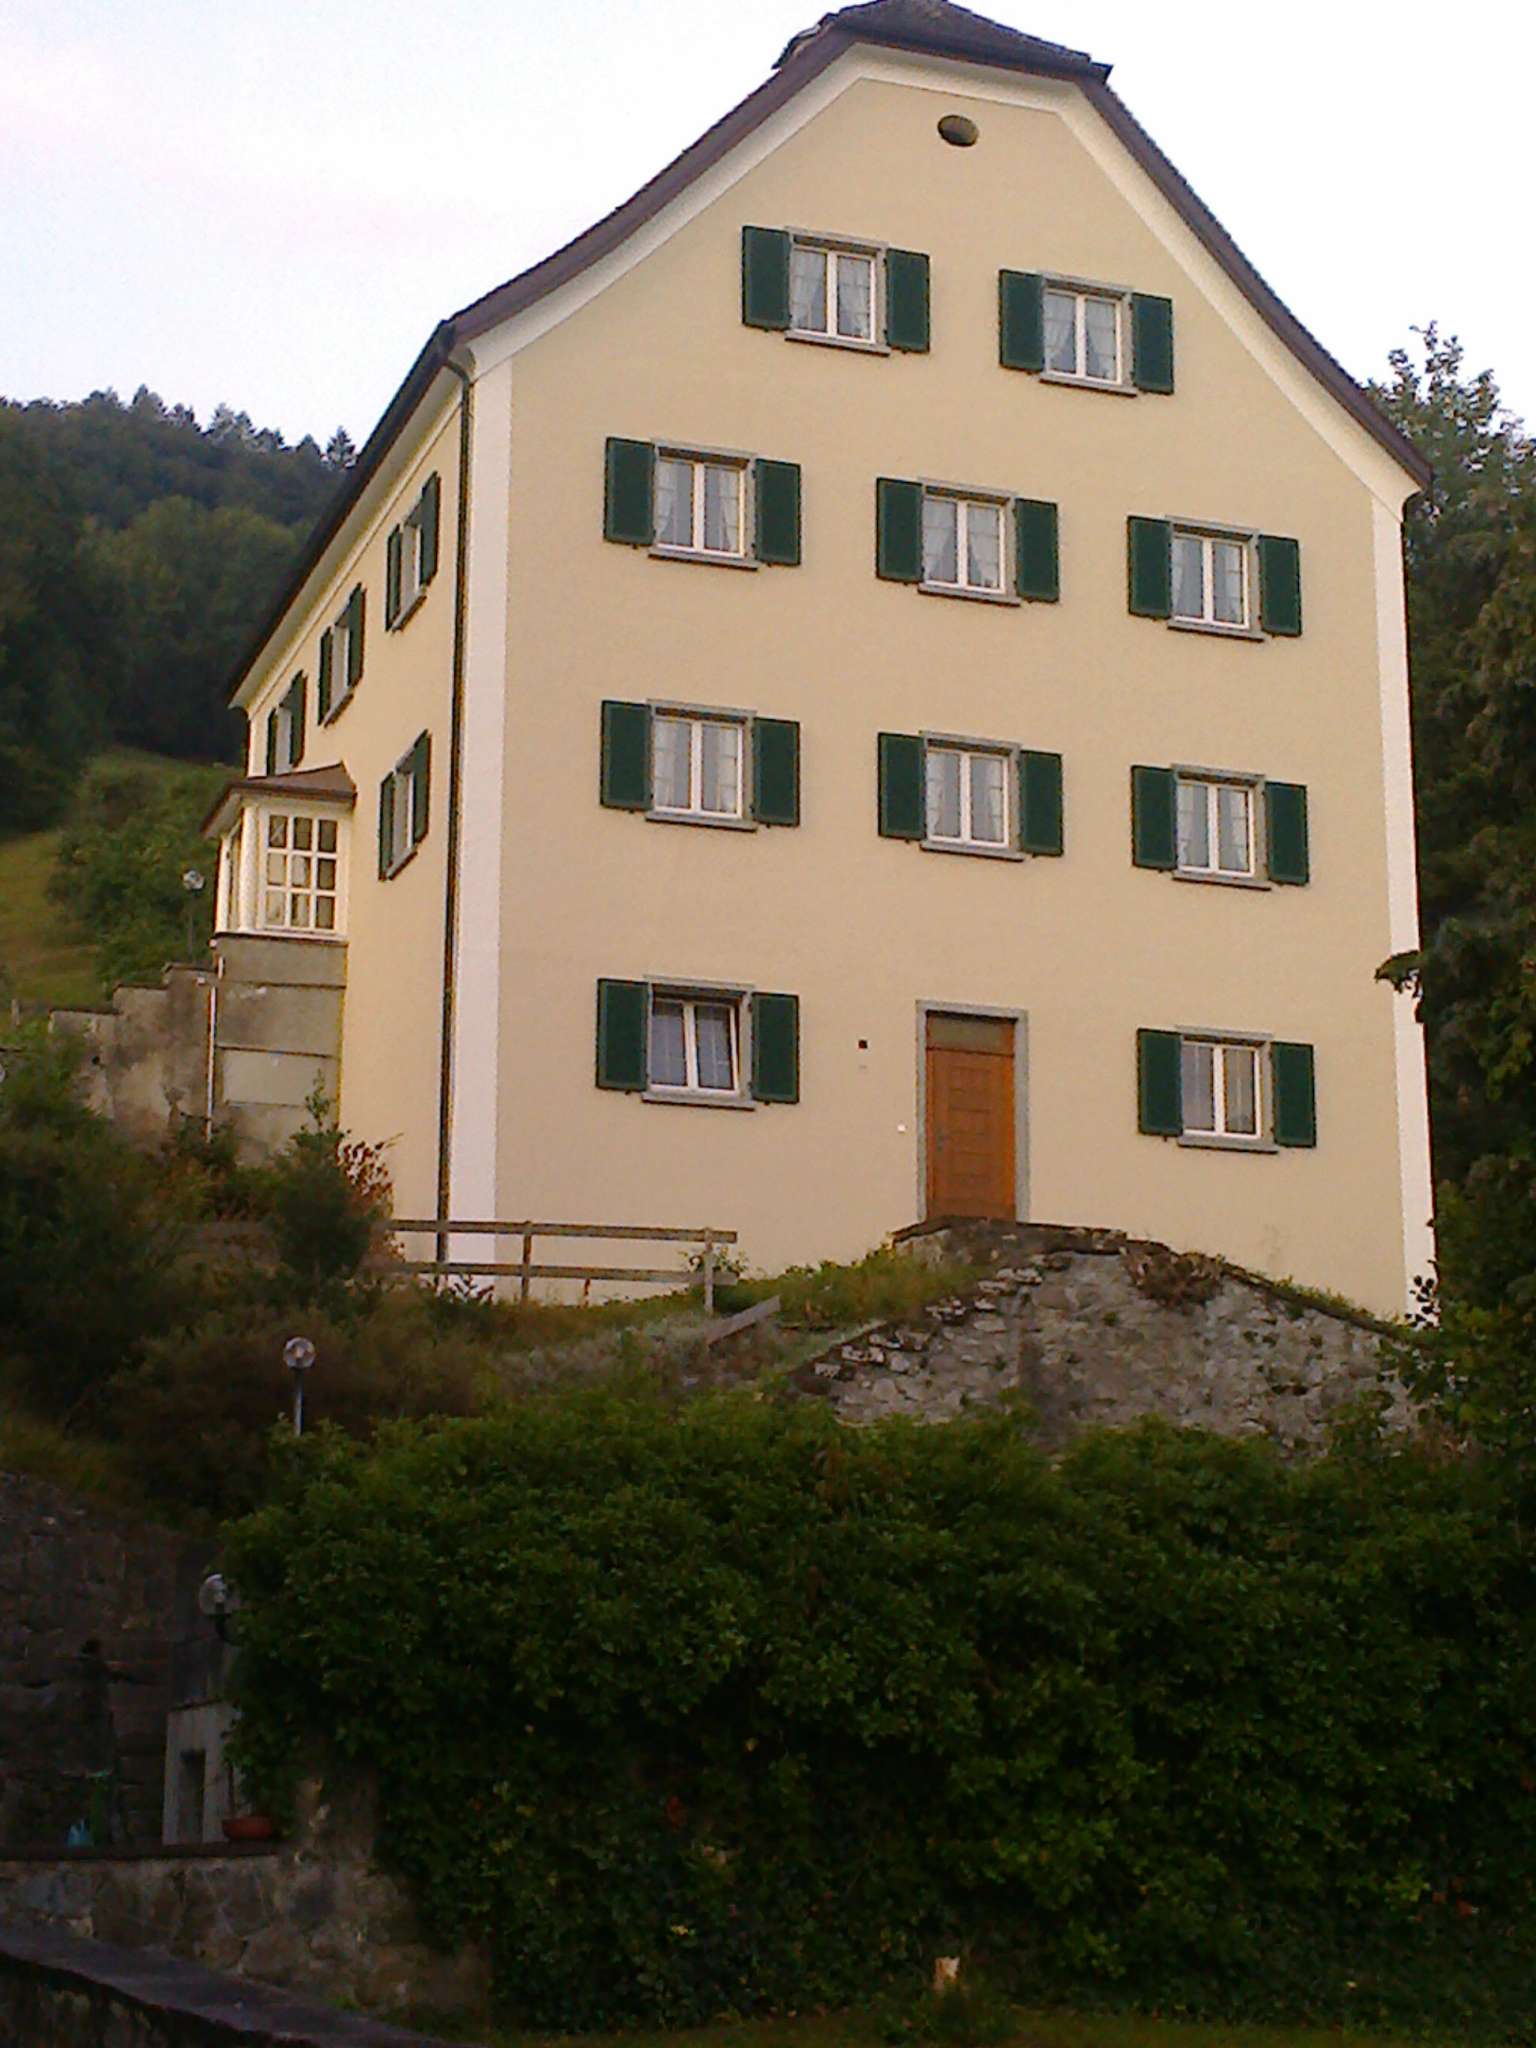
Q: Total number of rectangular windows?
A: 15